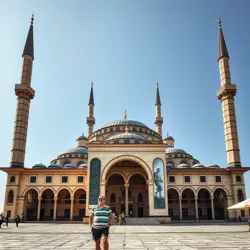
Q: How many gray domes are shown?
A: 14